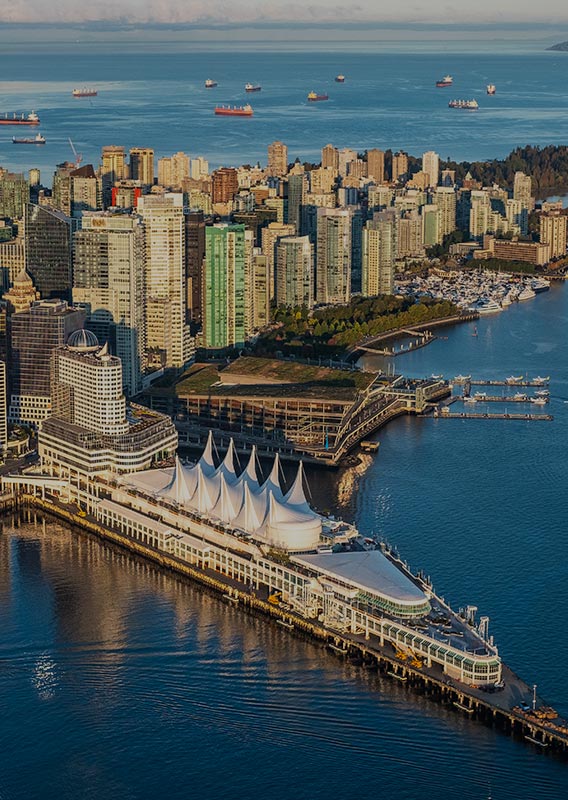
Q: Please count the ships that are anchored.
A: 11